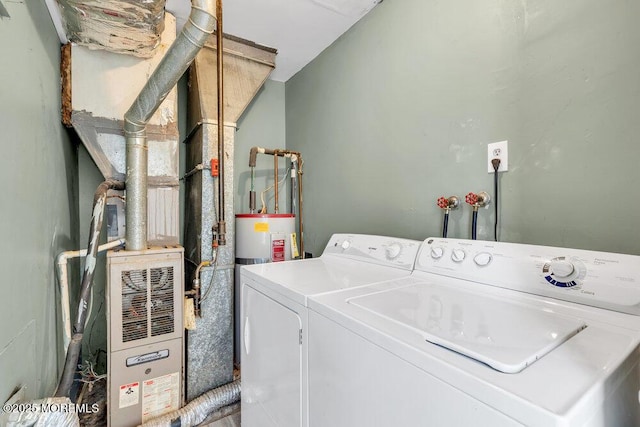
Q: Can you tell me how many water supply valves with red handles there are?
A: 2